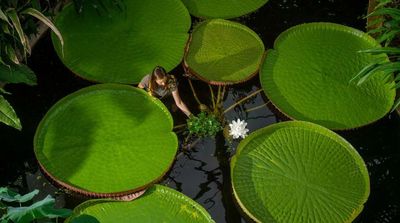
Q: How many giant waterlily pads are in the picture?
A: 7